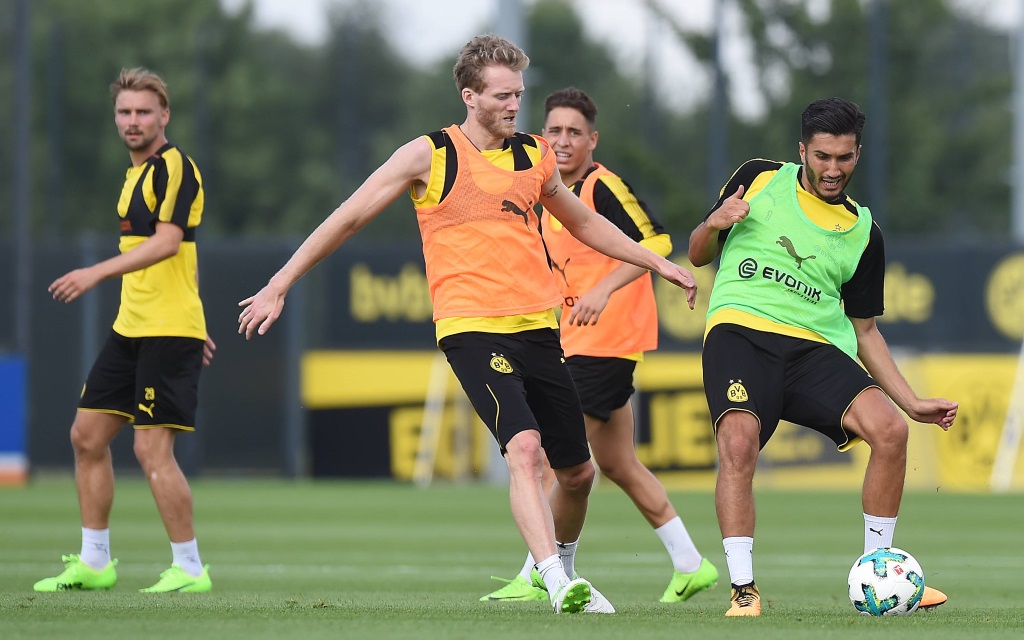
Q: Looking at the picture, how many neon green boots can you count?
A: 4